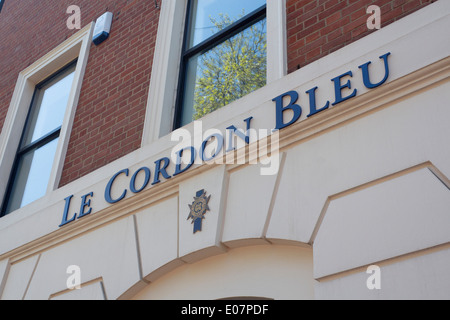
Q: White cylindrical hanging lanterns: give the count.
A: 0